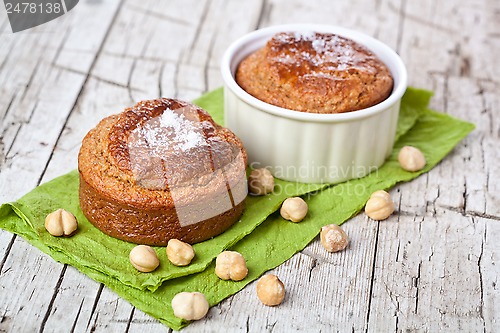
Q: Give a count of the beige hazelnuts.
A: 11